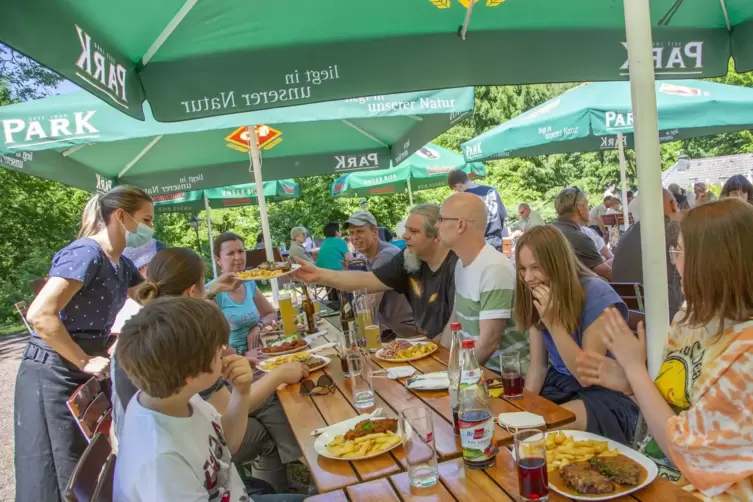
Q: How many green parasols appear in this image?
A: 5